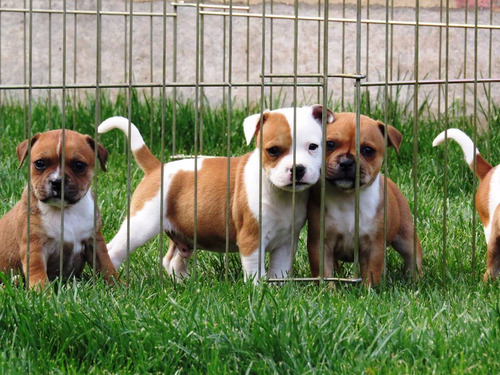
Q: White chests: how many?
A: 3